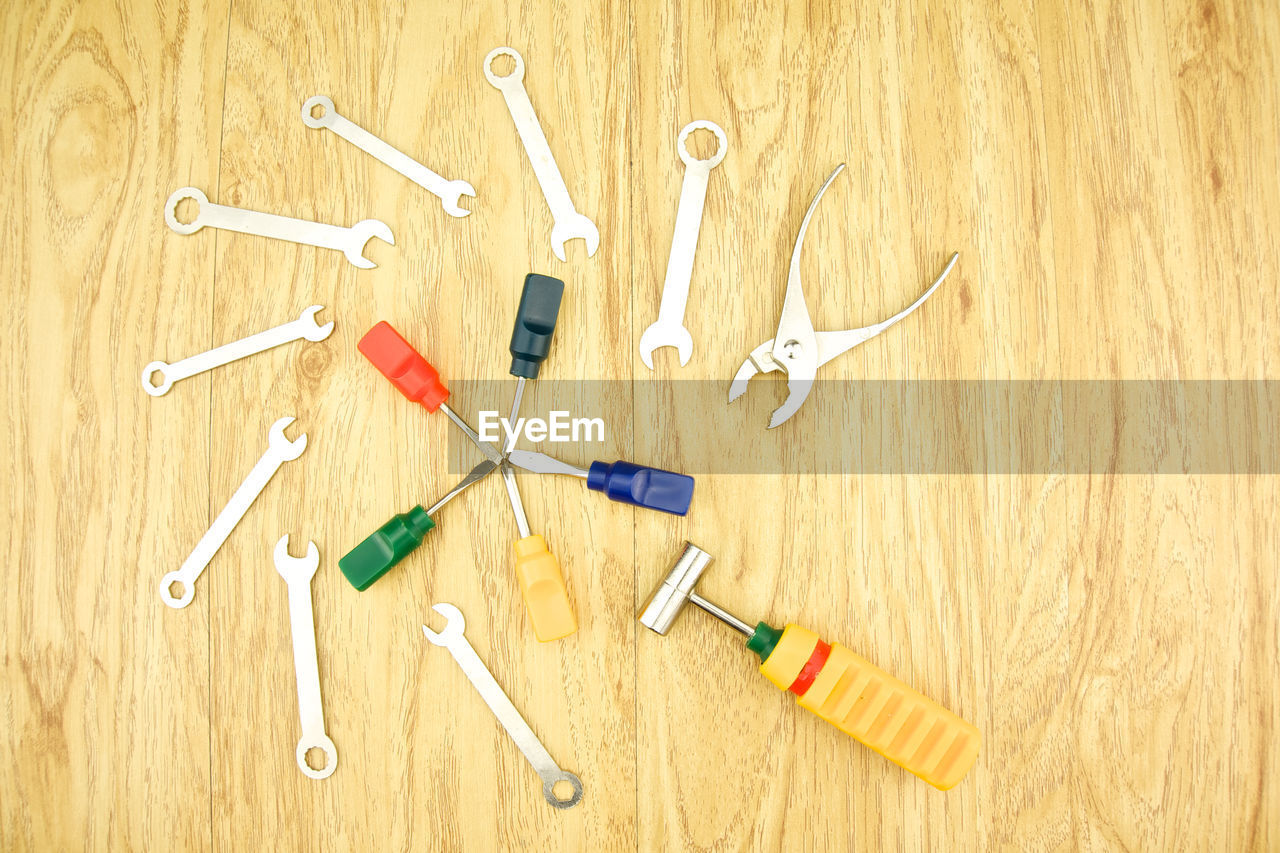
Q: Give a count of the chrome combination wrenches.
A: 8